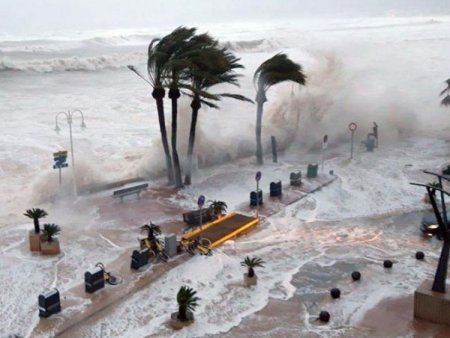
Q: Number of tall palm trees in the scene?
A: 4